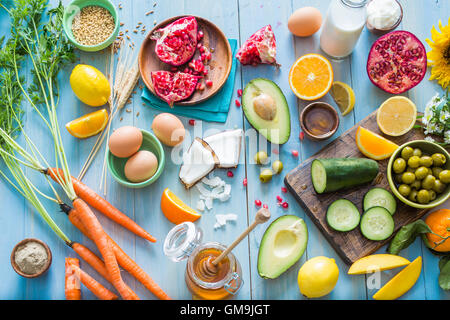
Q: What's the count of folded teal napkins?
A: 1